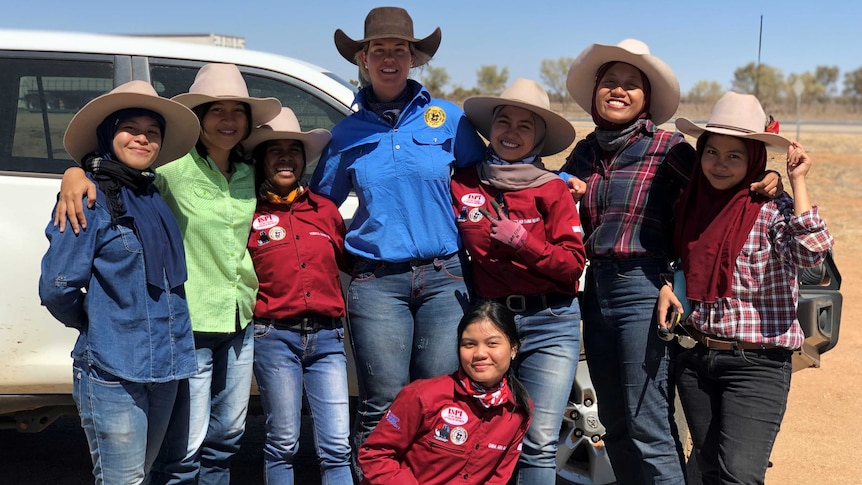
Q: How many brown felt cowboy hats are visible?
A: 1